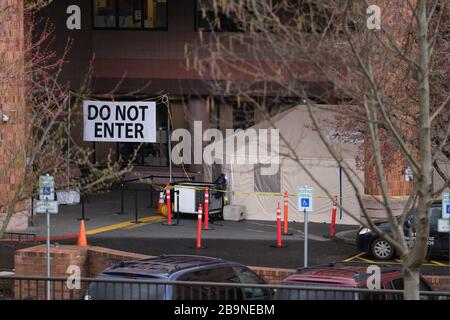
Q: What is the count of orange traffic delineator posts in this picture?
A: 6